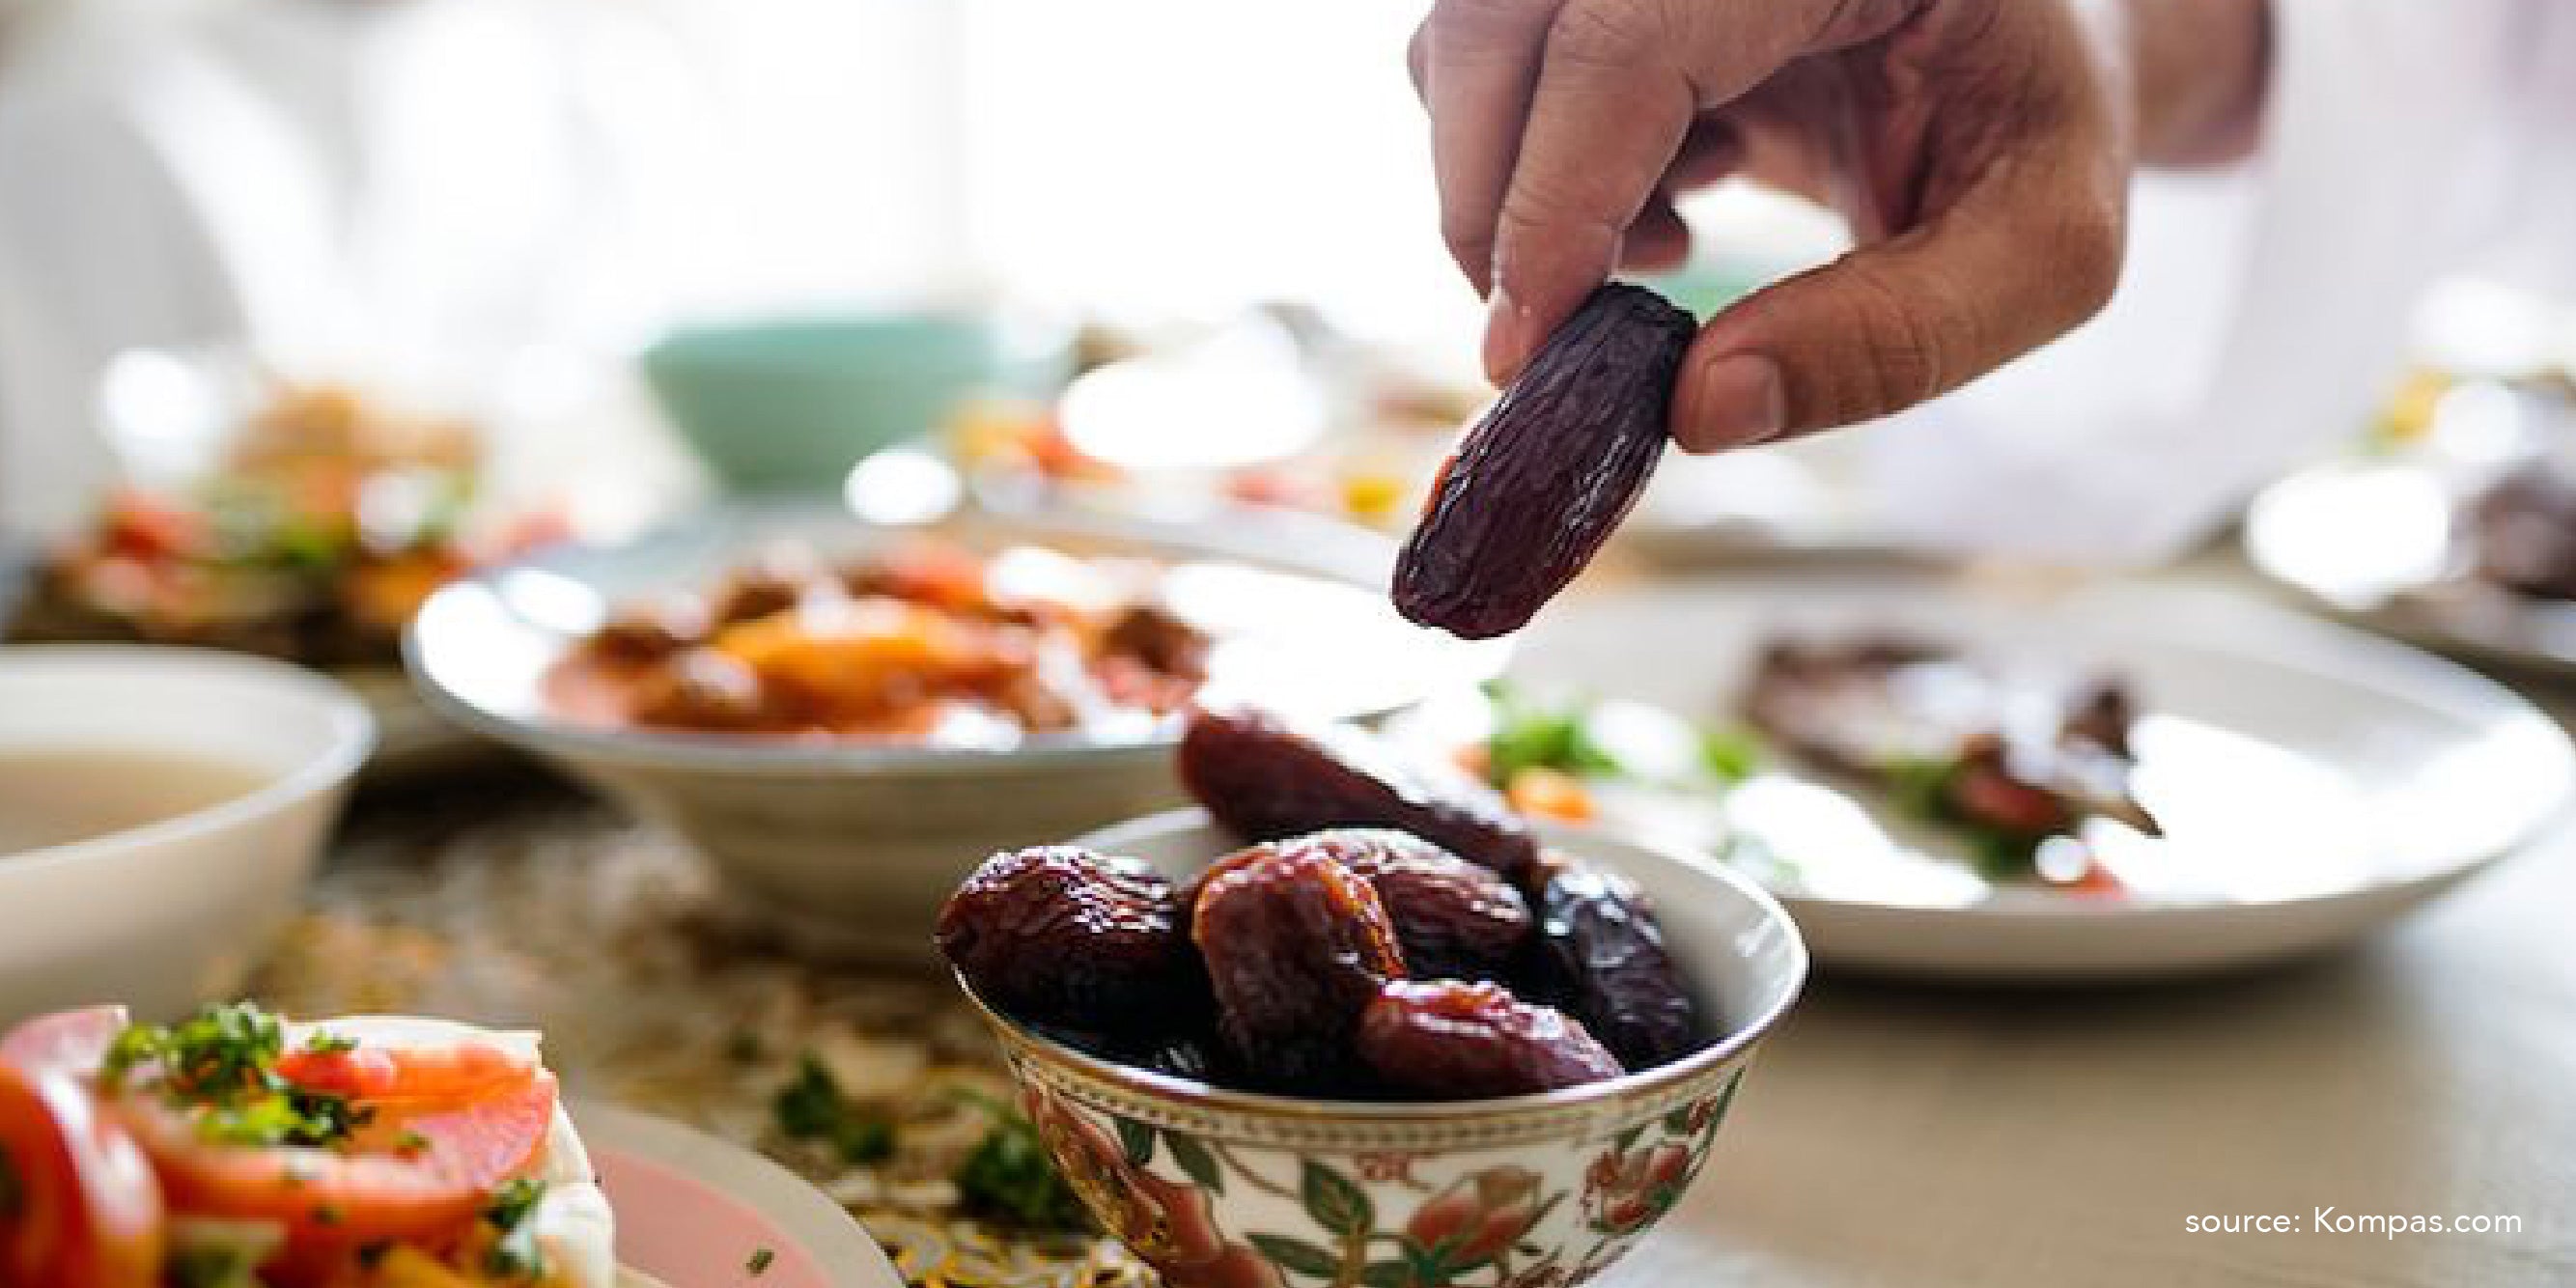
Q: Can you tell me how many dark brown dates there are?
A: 7